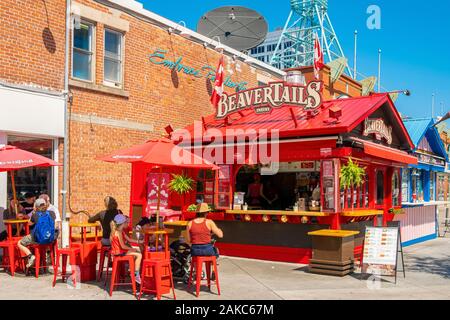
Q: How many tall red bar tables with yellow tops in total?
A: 3